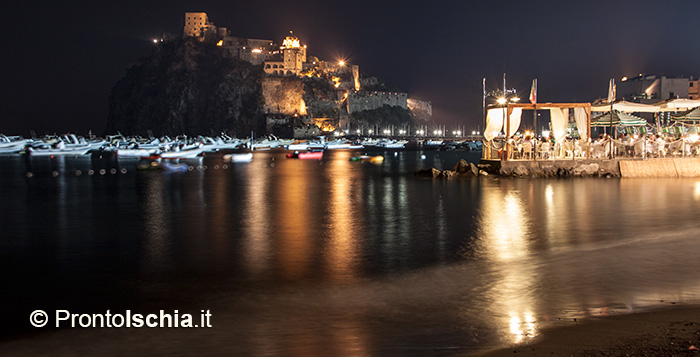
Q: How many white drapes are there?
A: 4